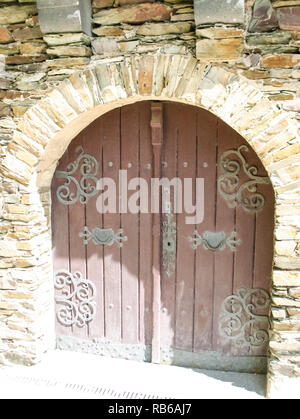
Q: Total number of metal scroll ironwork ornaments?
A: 4